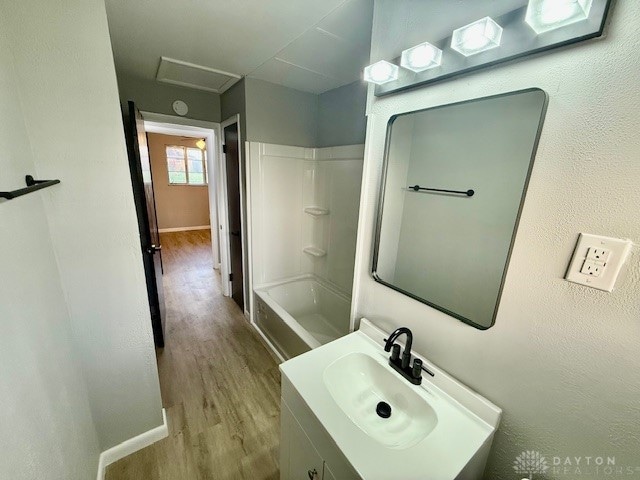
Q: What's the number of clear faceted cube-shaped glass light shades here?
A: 4